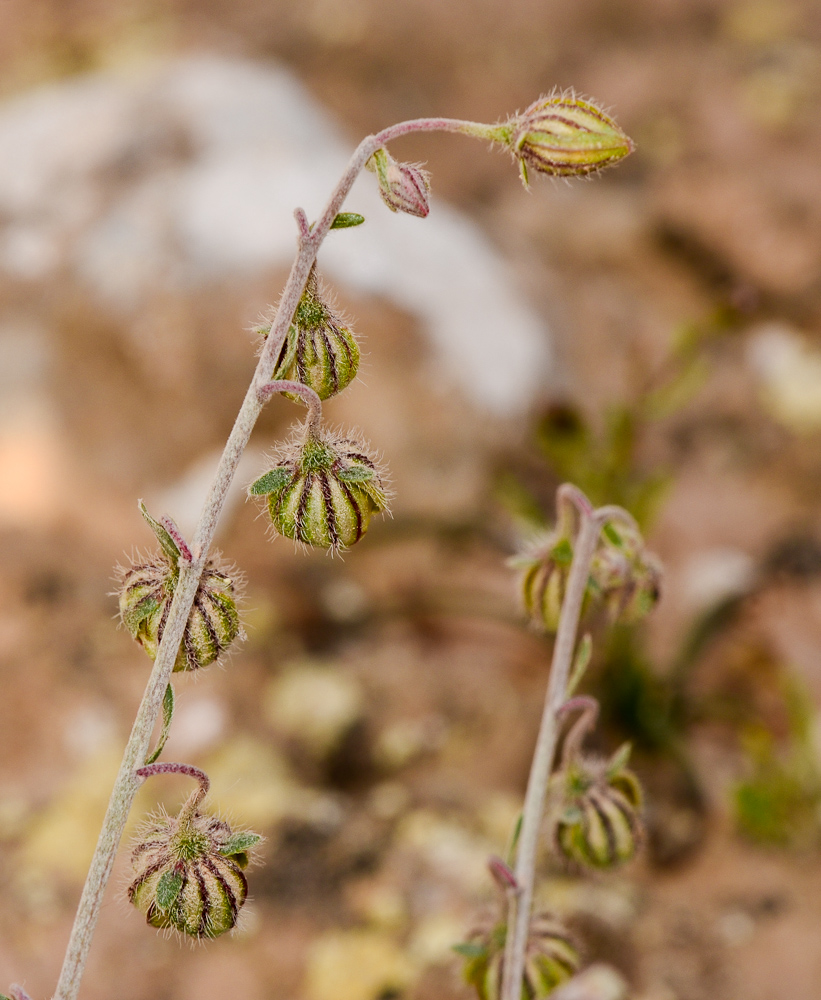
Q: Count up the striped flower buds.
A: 10